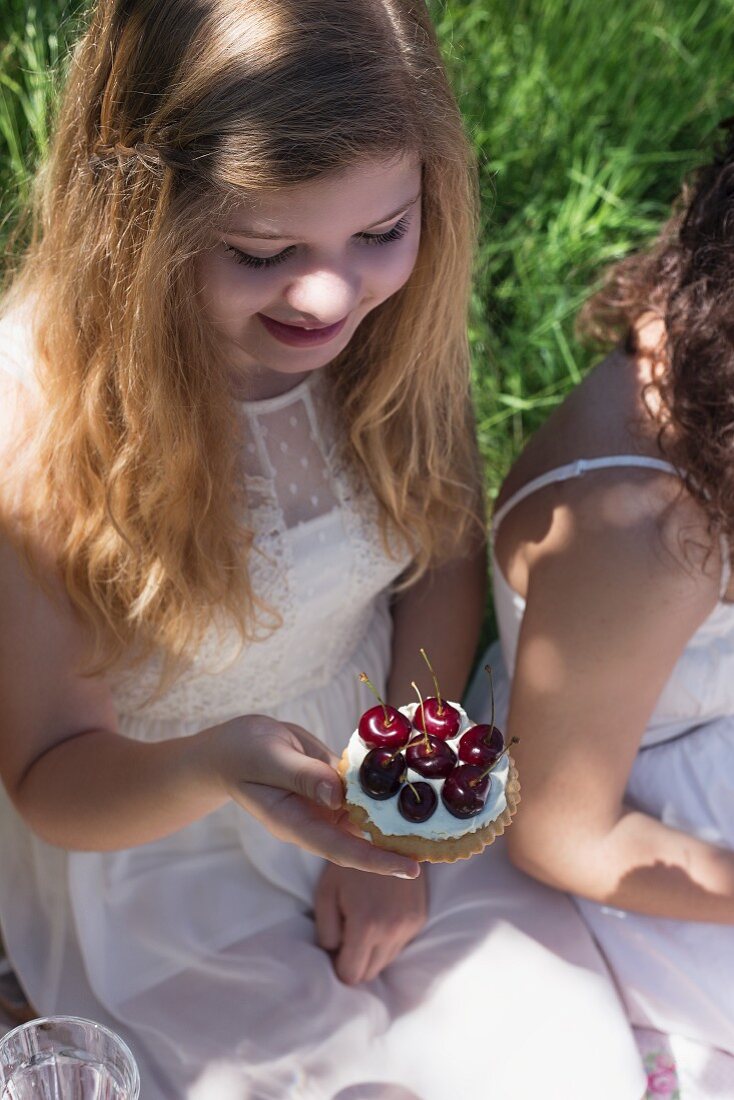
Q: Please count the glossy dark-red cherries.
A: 7